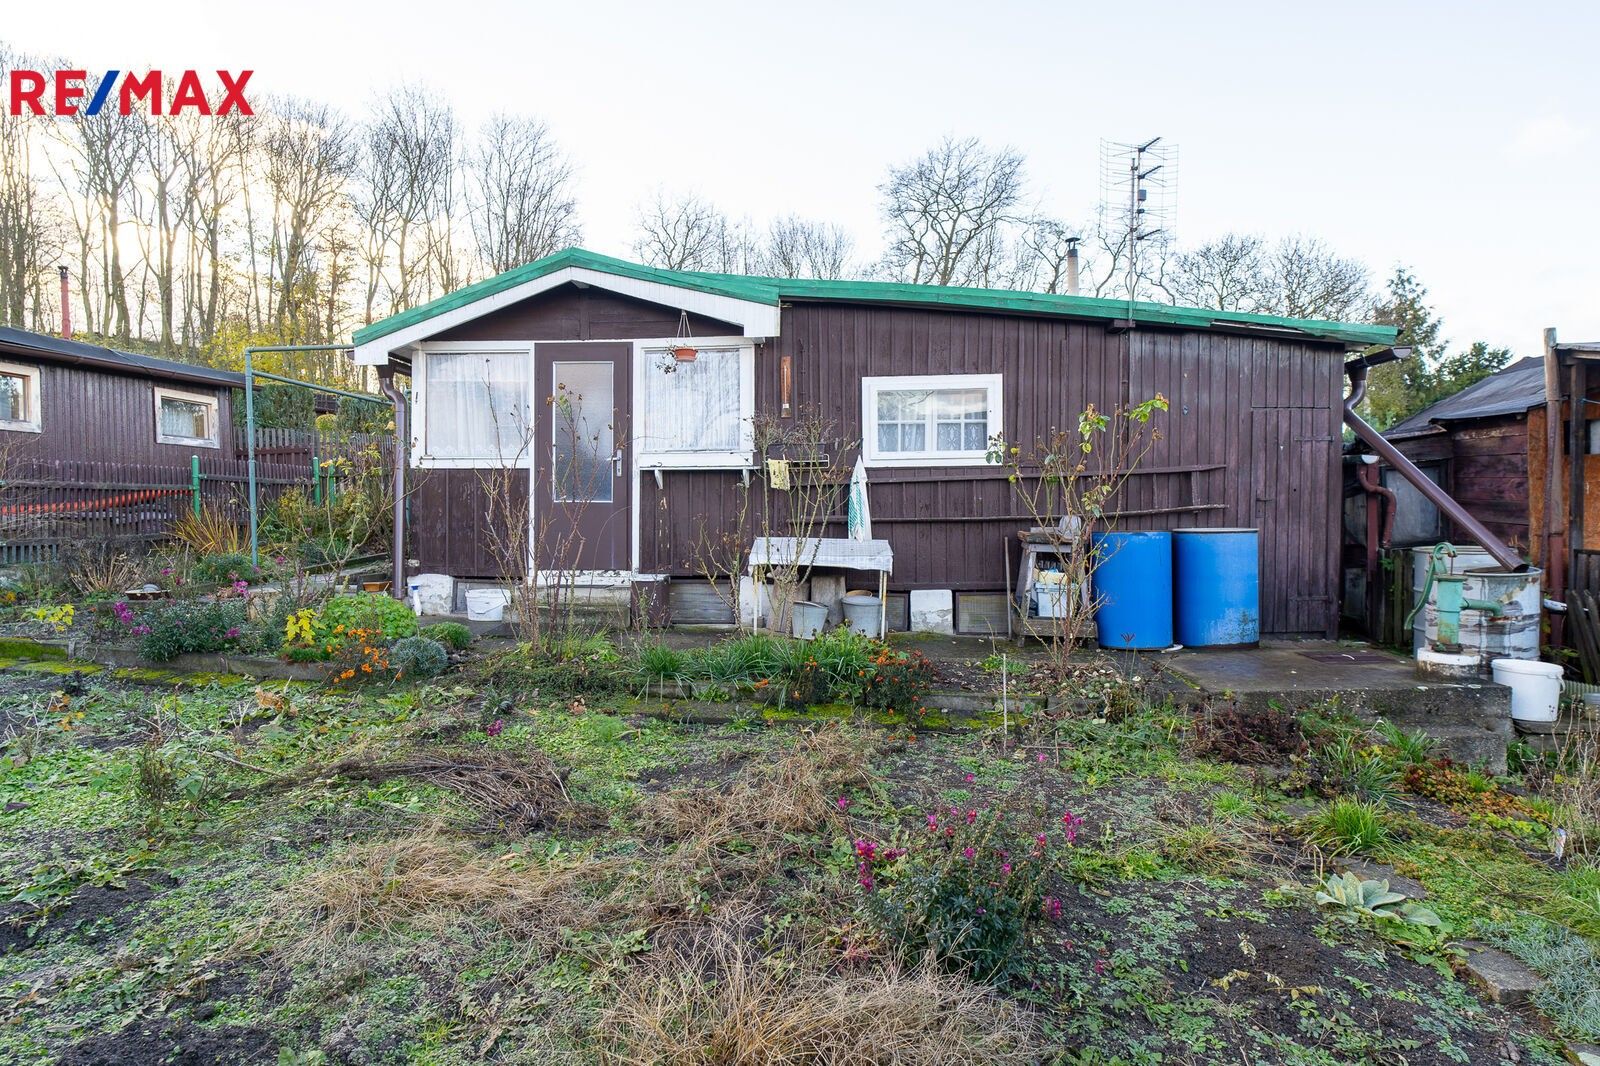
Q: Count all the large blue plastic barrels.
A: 2